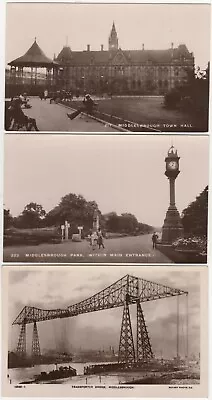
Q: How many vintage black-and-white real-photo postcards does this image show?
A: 3